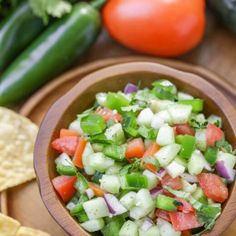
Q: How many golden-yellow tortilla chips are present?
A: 3